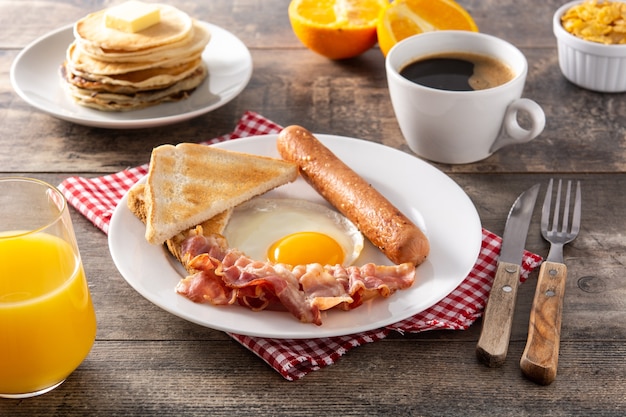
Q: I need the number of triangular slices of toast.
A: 2